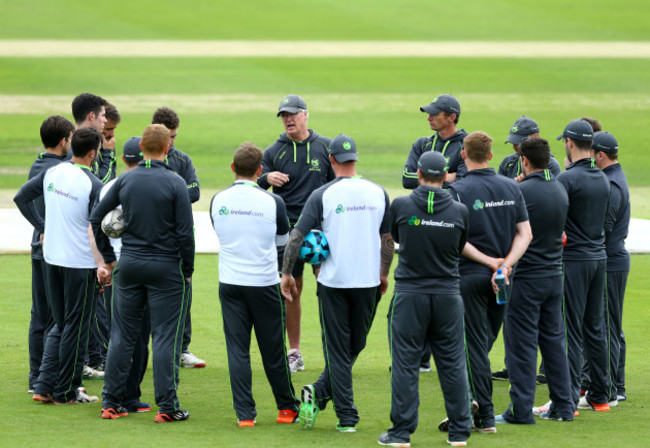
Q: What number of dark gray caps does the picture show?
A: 8